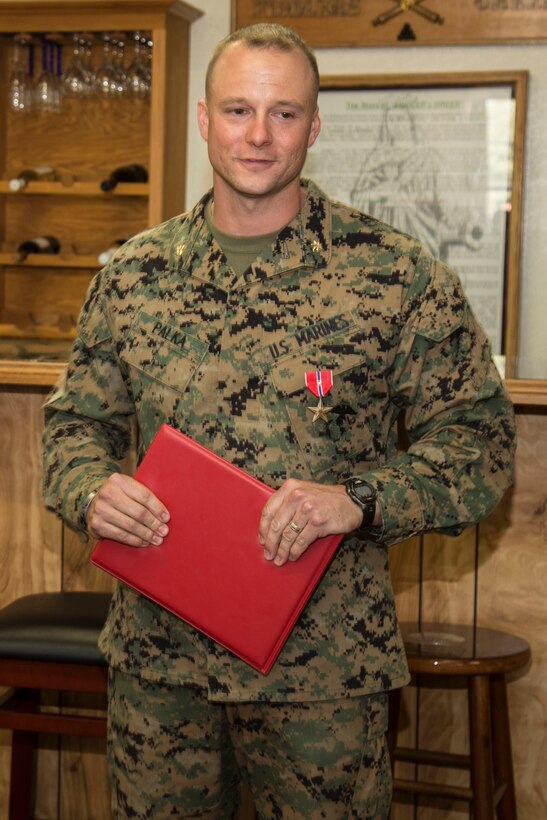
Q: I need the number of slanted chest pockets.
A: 2